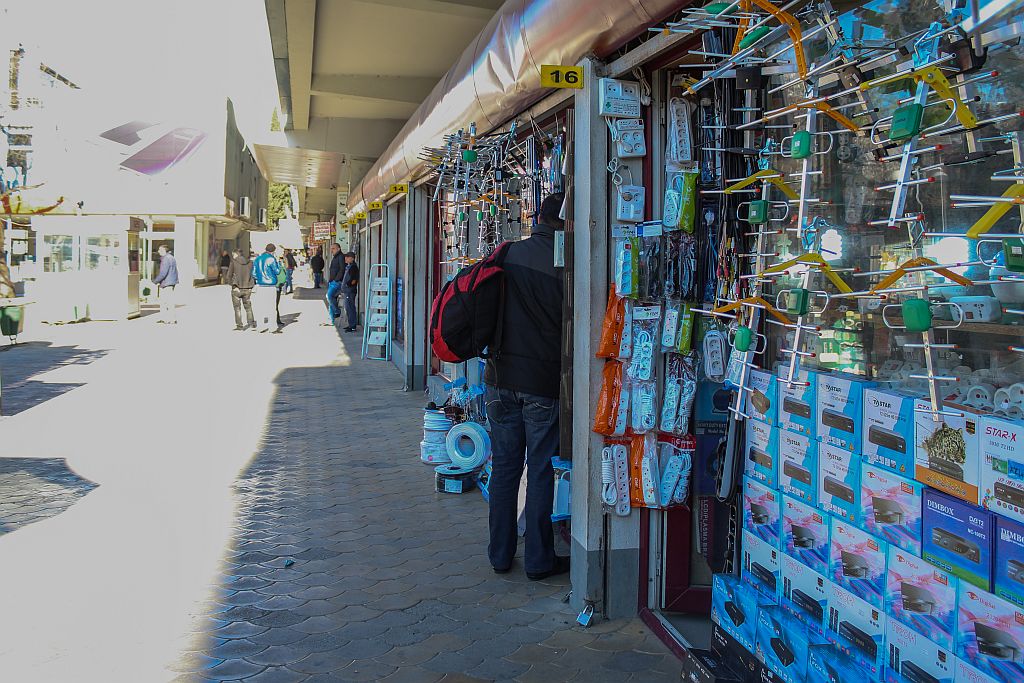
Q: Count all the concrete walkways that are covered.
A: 1